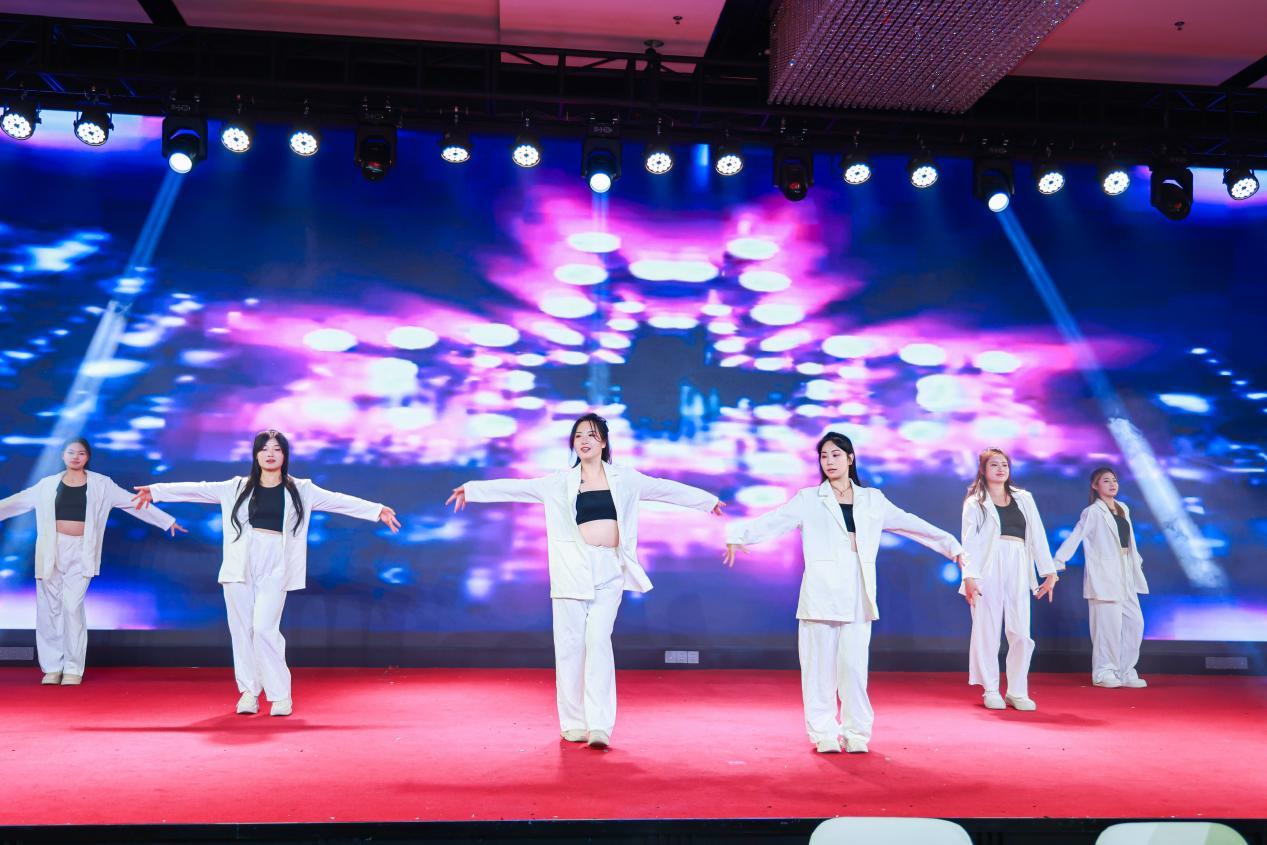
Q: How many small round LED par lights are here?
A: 13